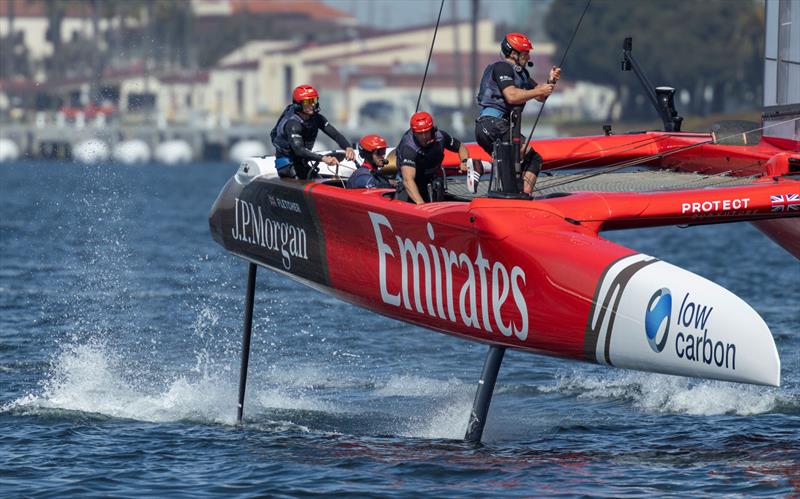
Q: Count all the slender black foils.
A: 2